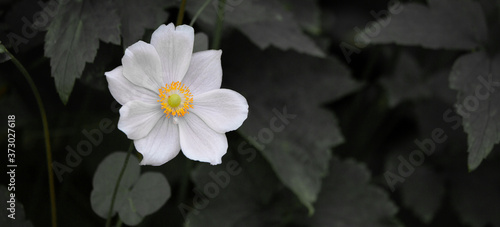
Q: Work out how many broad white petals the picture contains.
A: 8